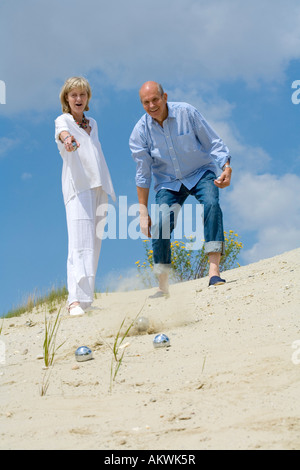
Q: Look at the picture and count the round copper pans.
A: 0